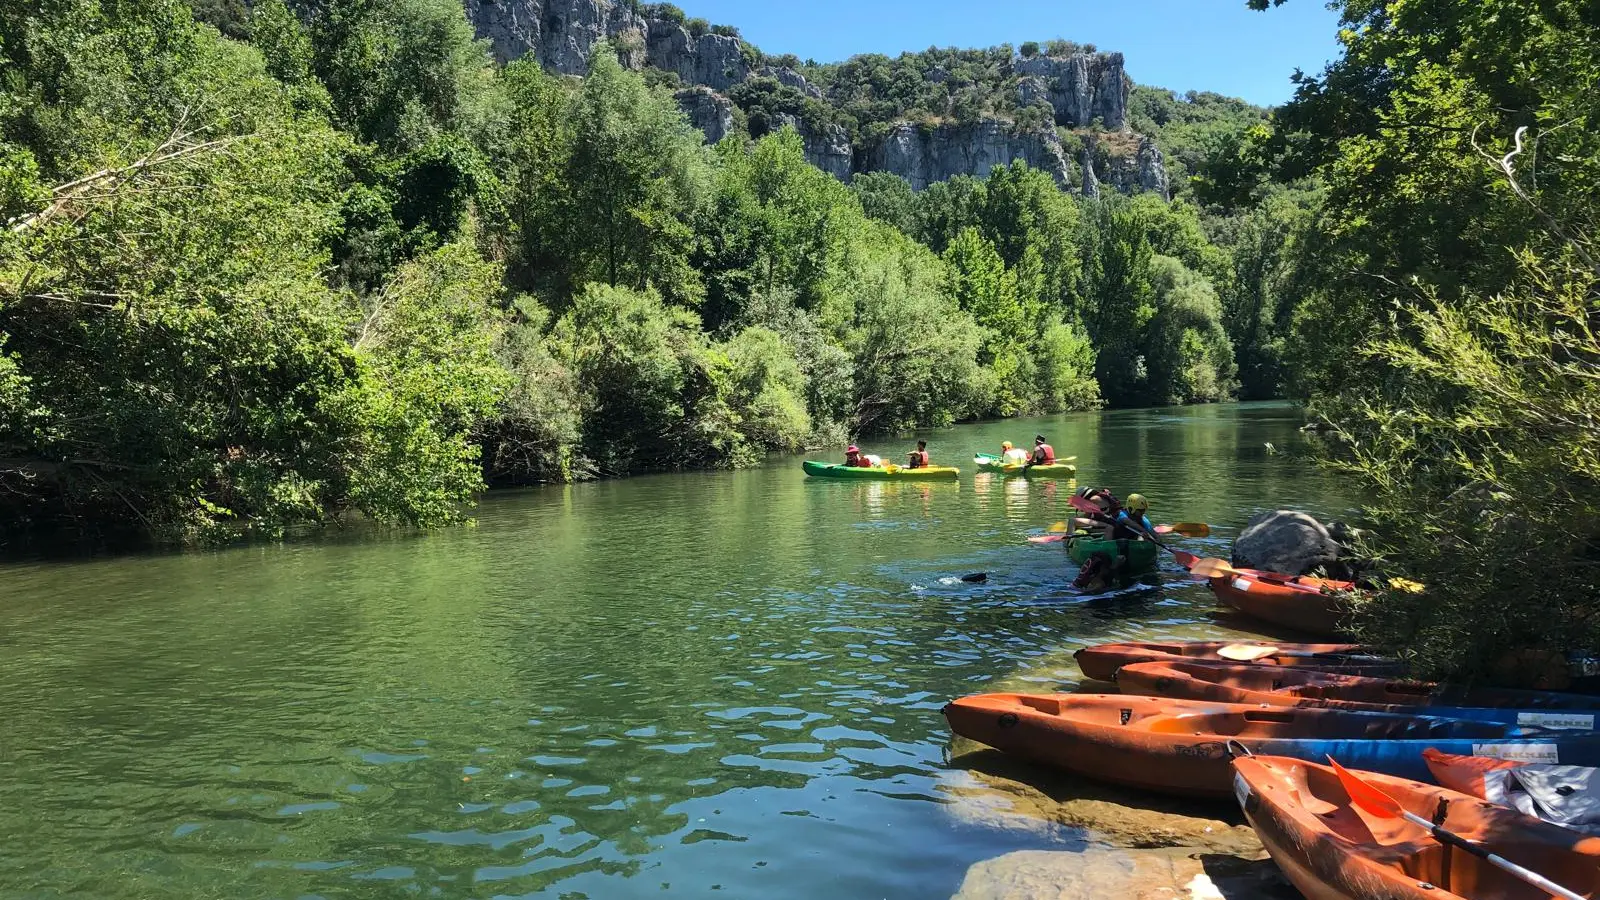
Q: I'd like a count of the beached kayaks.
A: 5